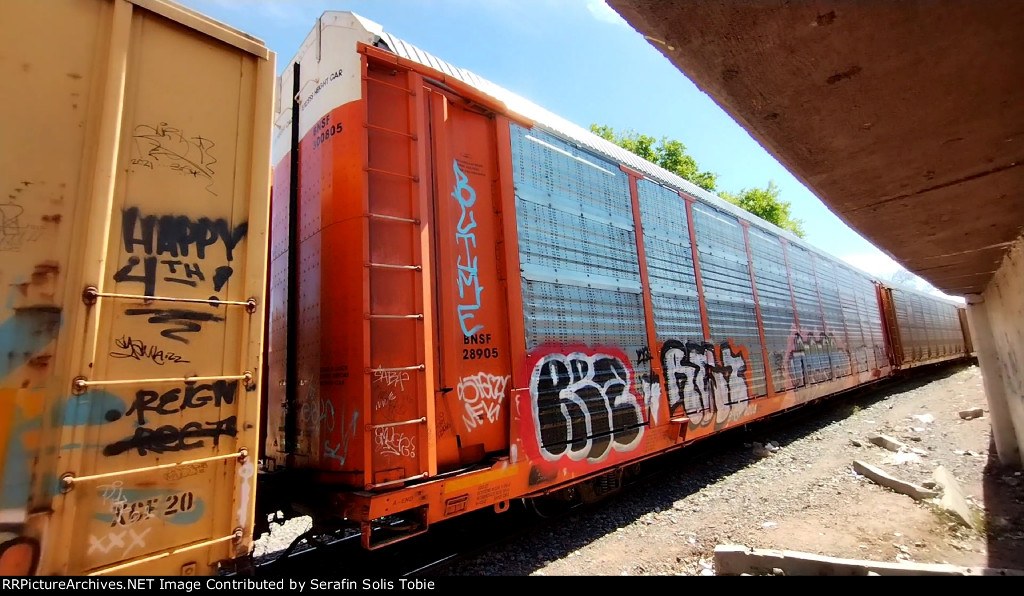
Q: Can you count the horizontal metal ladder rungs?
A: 13